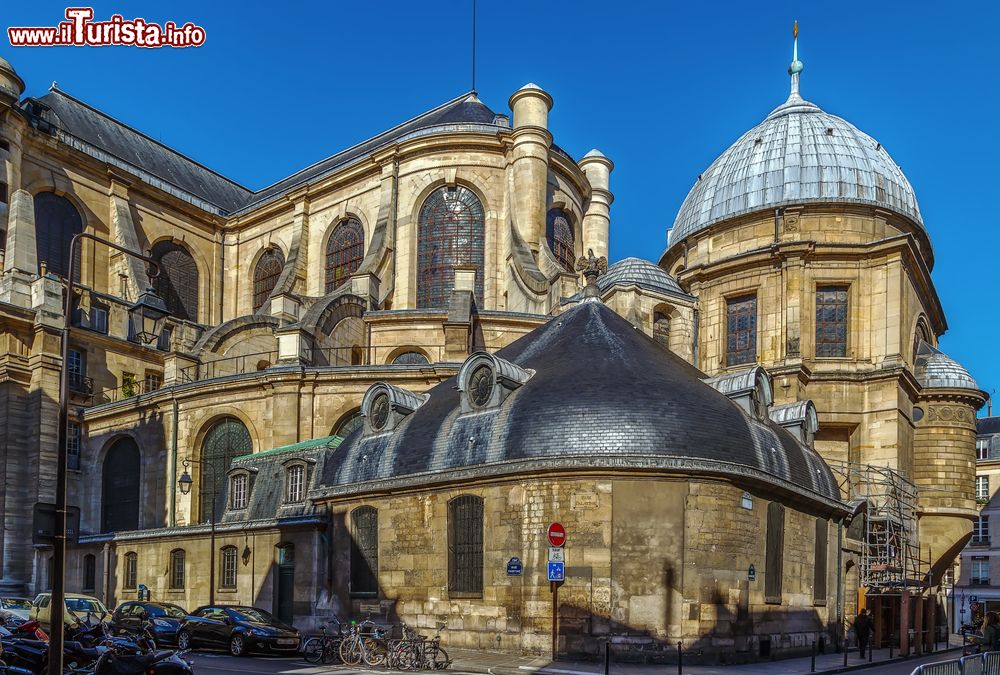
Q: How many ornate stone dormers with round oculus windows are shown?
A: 4